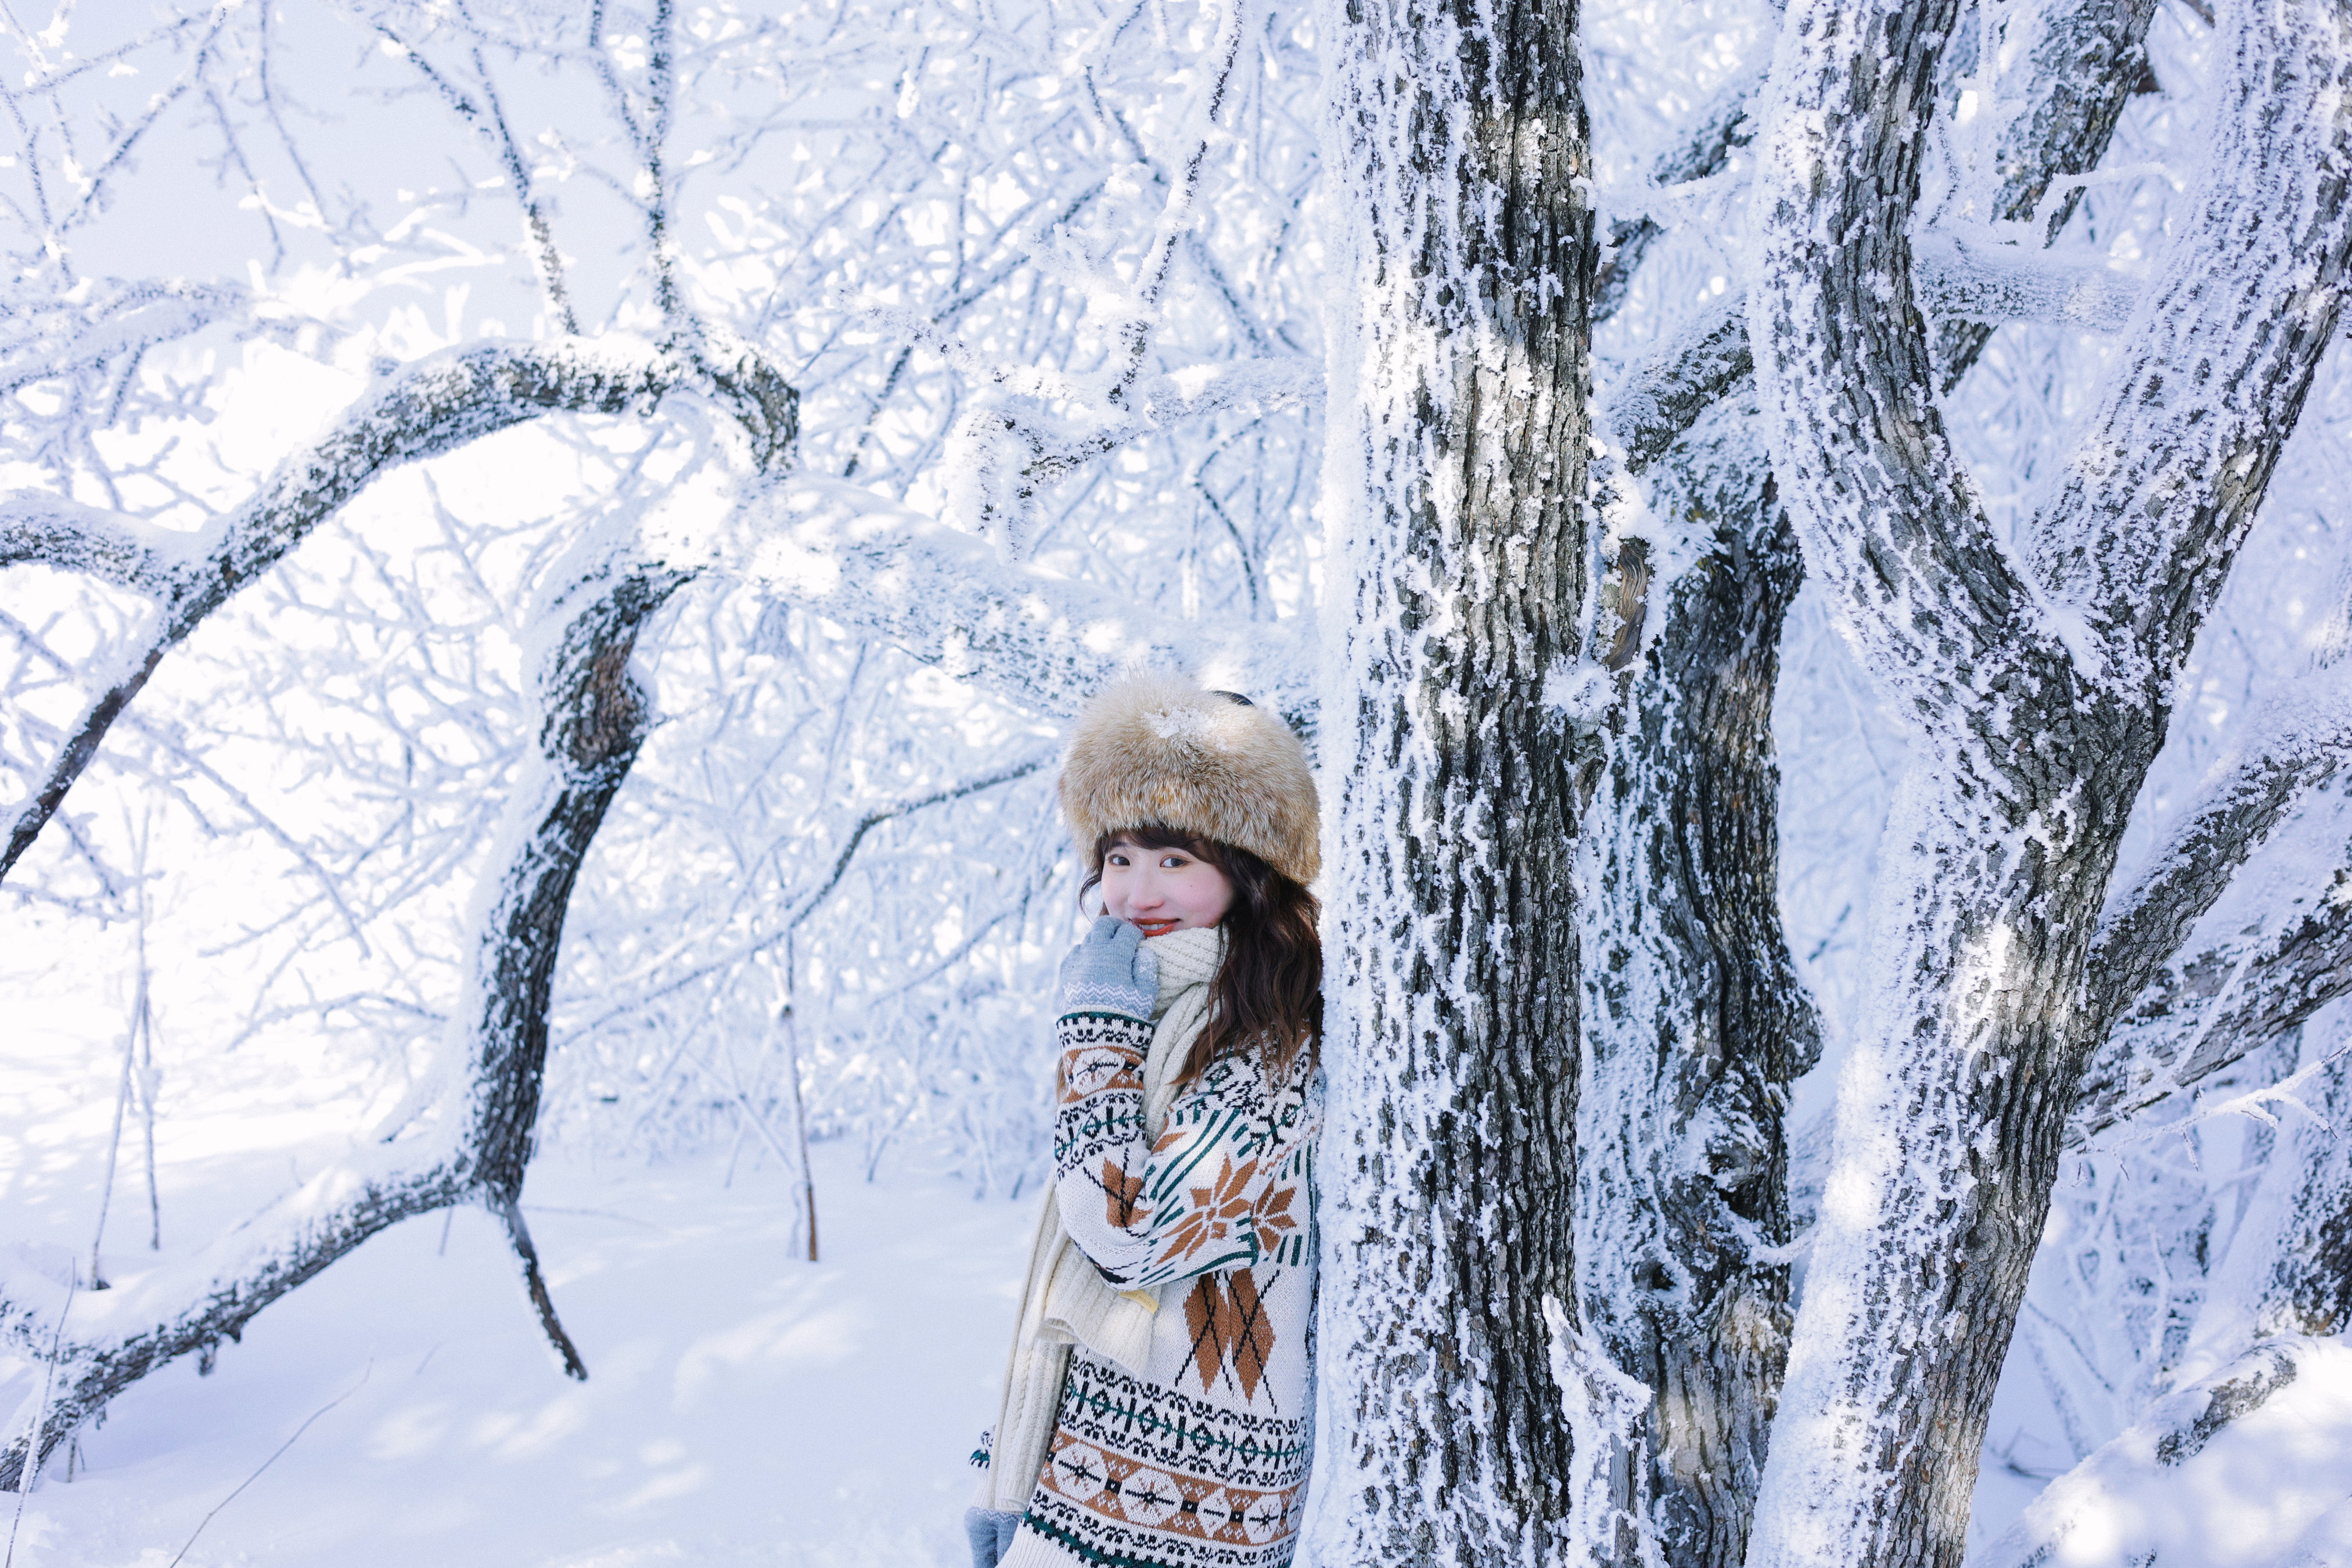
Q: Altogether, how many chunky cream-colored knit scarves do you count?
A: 1